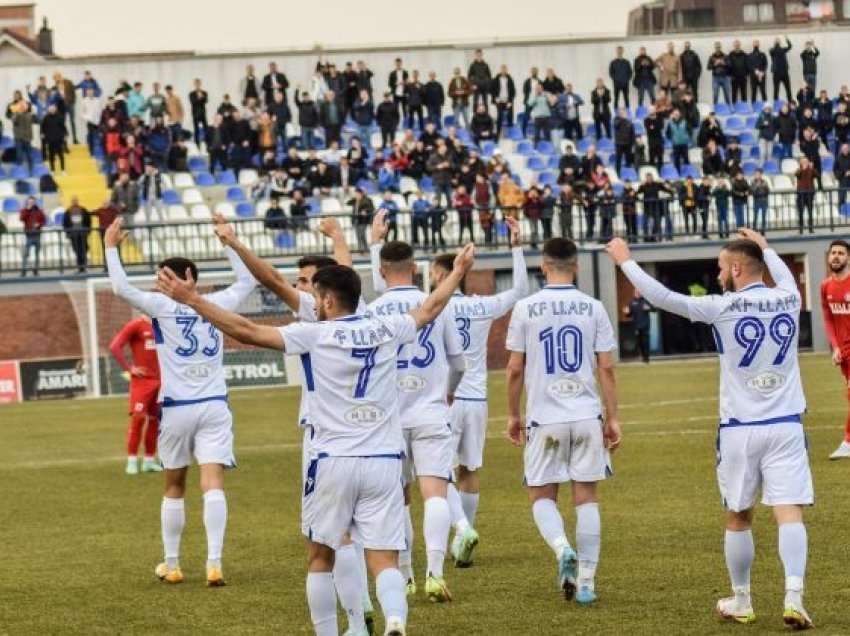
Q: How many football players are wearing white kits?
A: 7